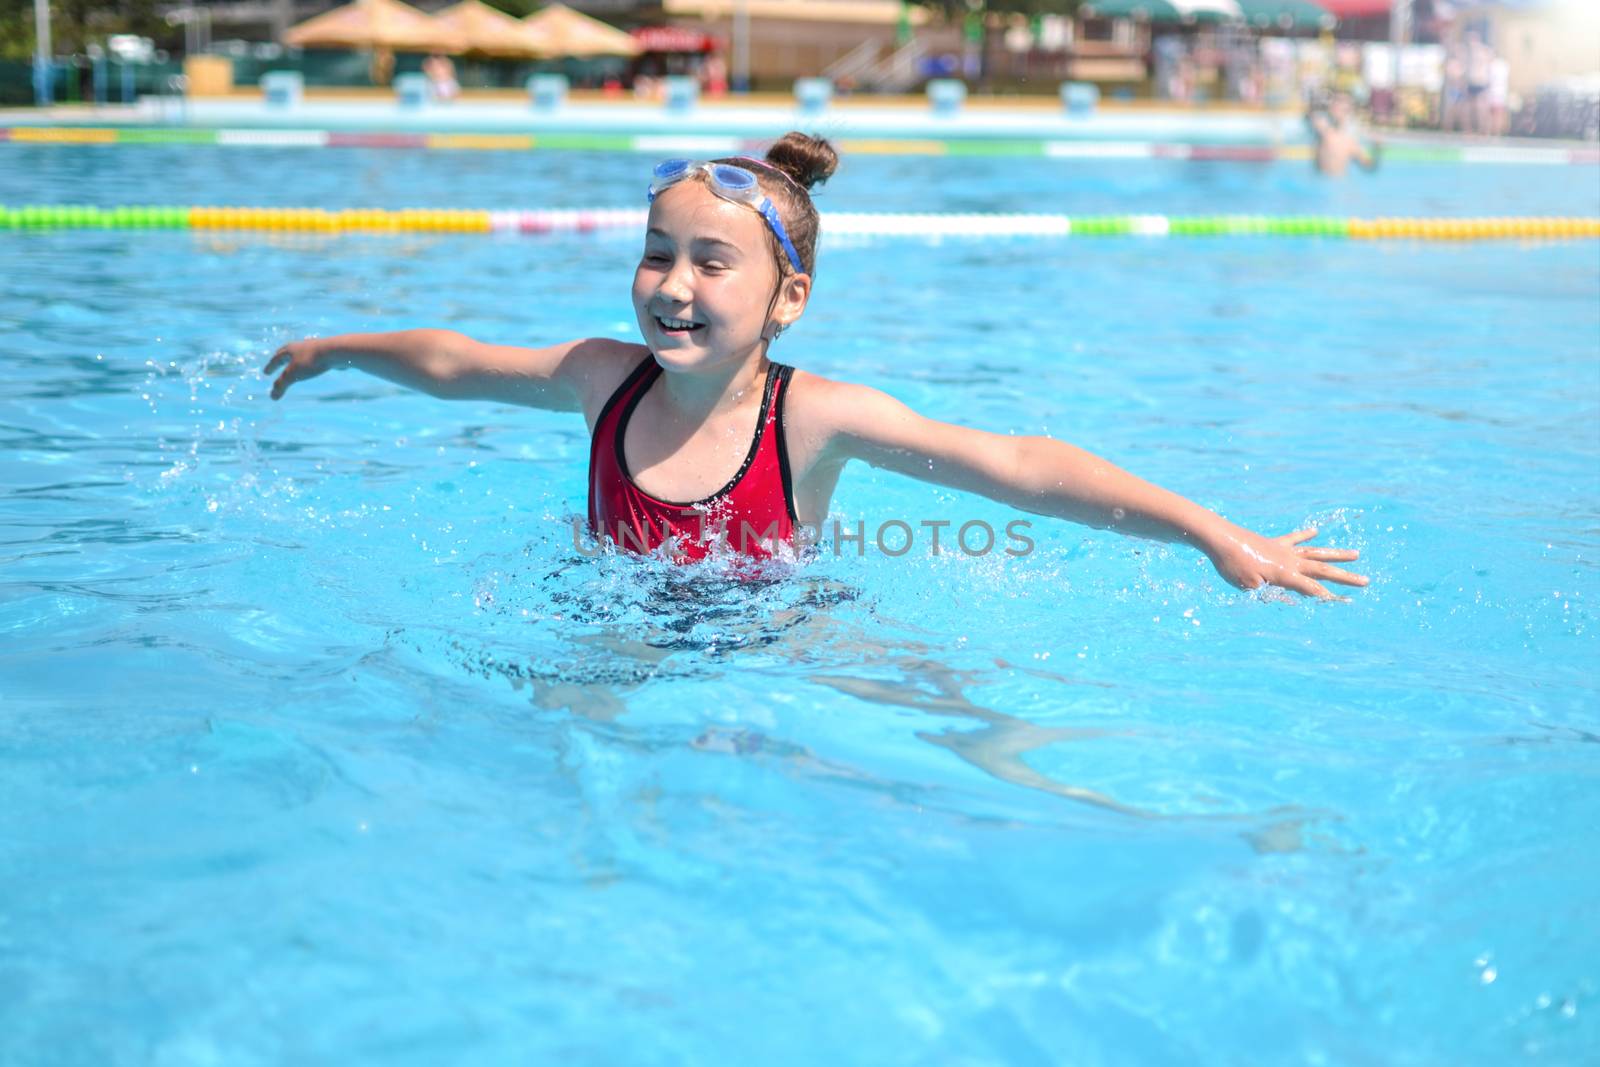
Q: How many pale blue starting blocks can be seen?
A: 7